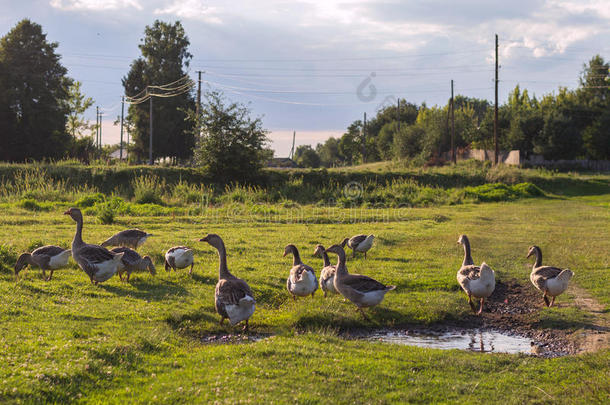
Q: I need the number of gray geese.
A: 12